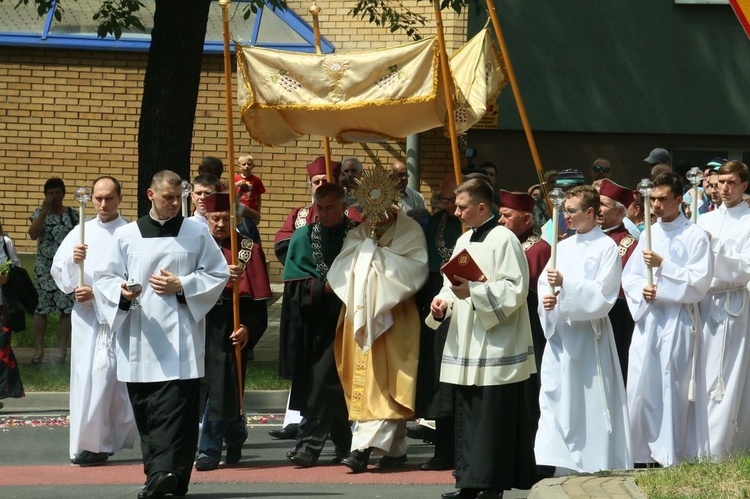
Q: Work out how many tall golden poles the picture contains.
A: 4